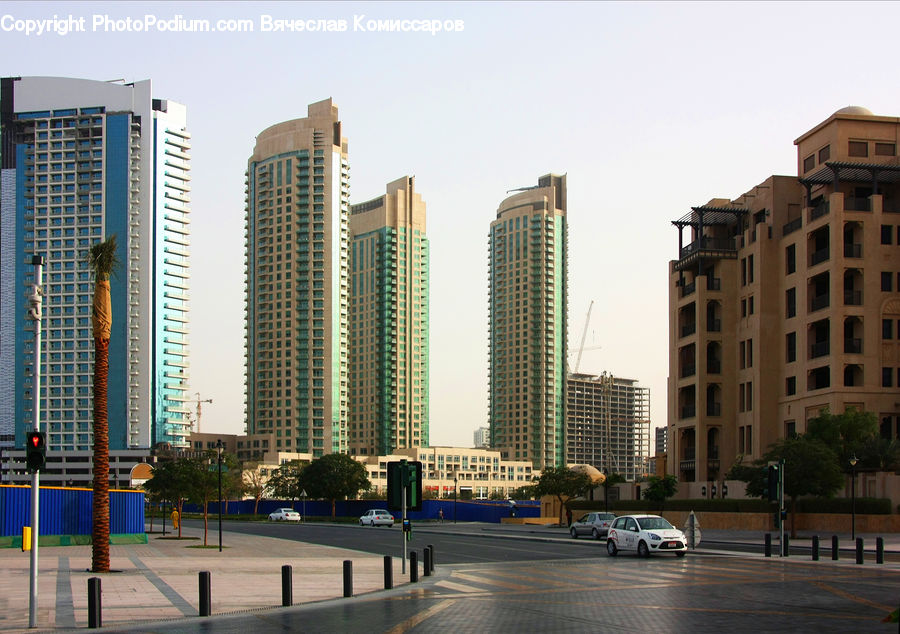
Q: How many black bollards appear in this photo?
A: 14